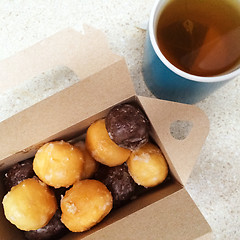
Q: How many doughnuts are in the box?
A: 10